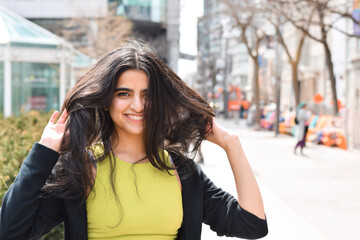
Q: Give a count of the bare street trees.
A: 3